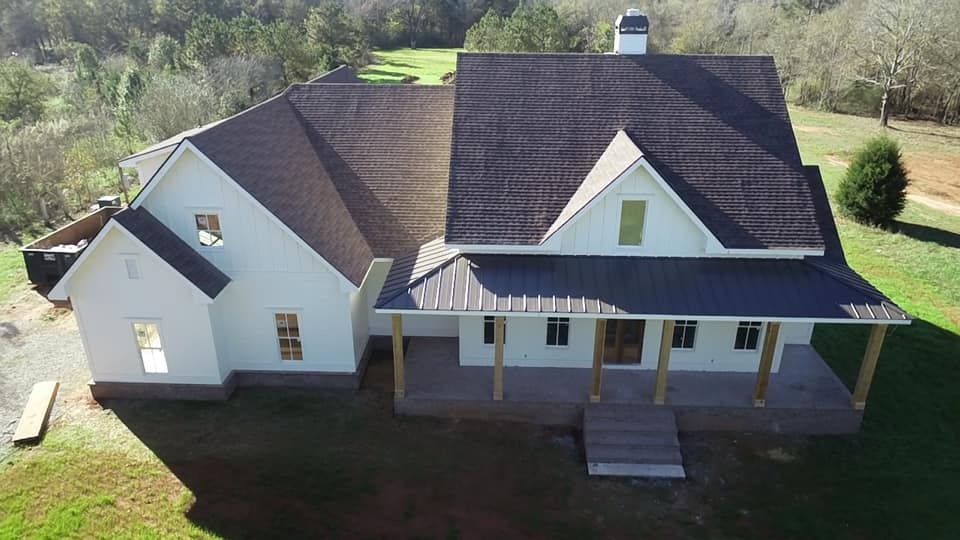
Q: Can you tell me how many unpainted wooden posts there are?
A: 6